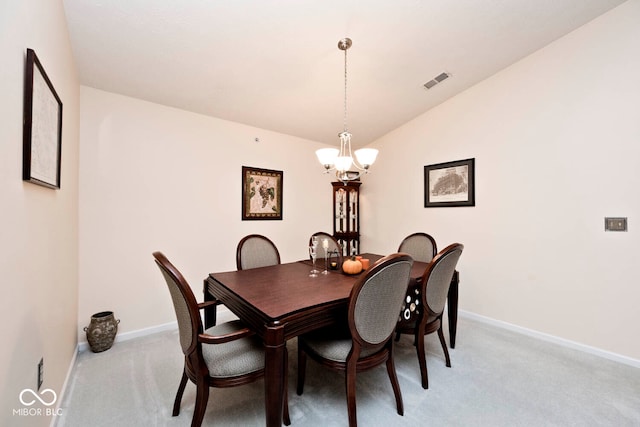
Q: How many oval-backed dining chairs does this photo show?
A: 6